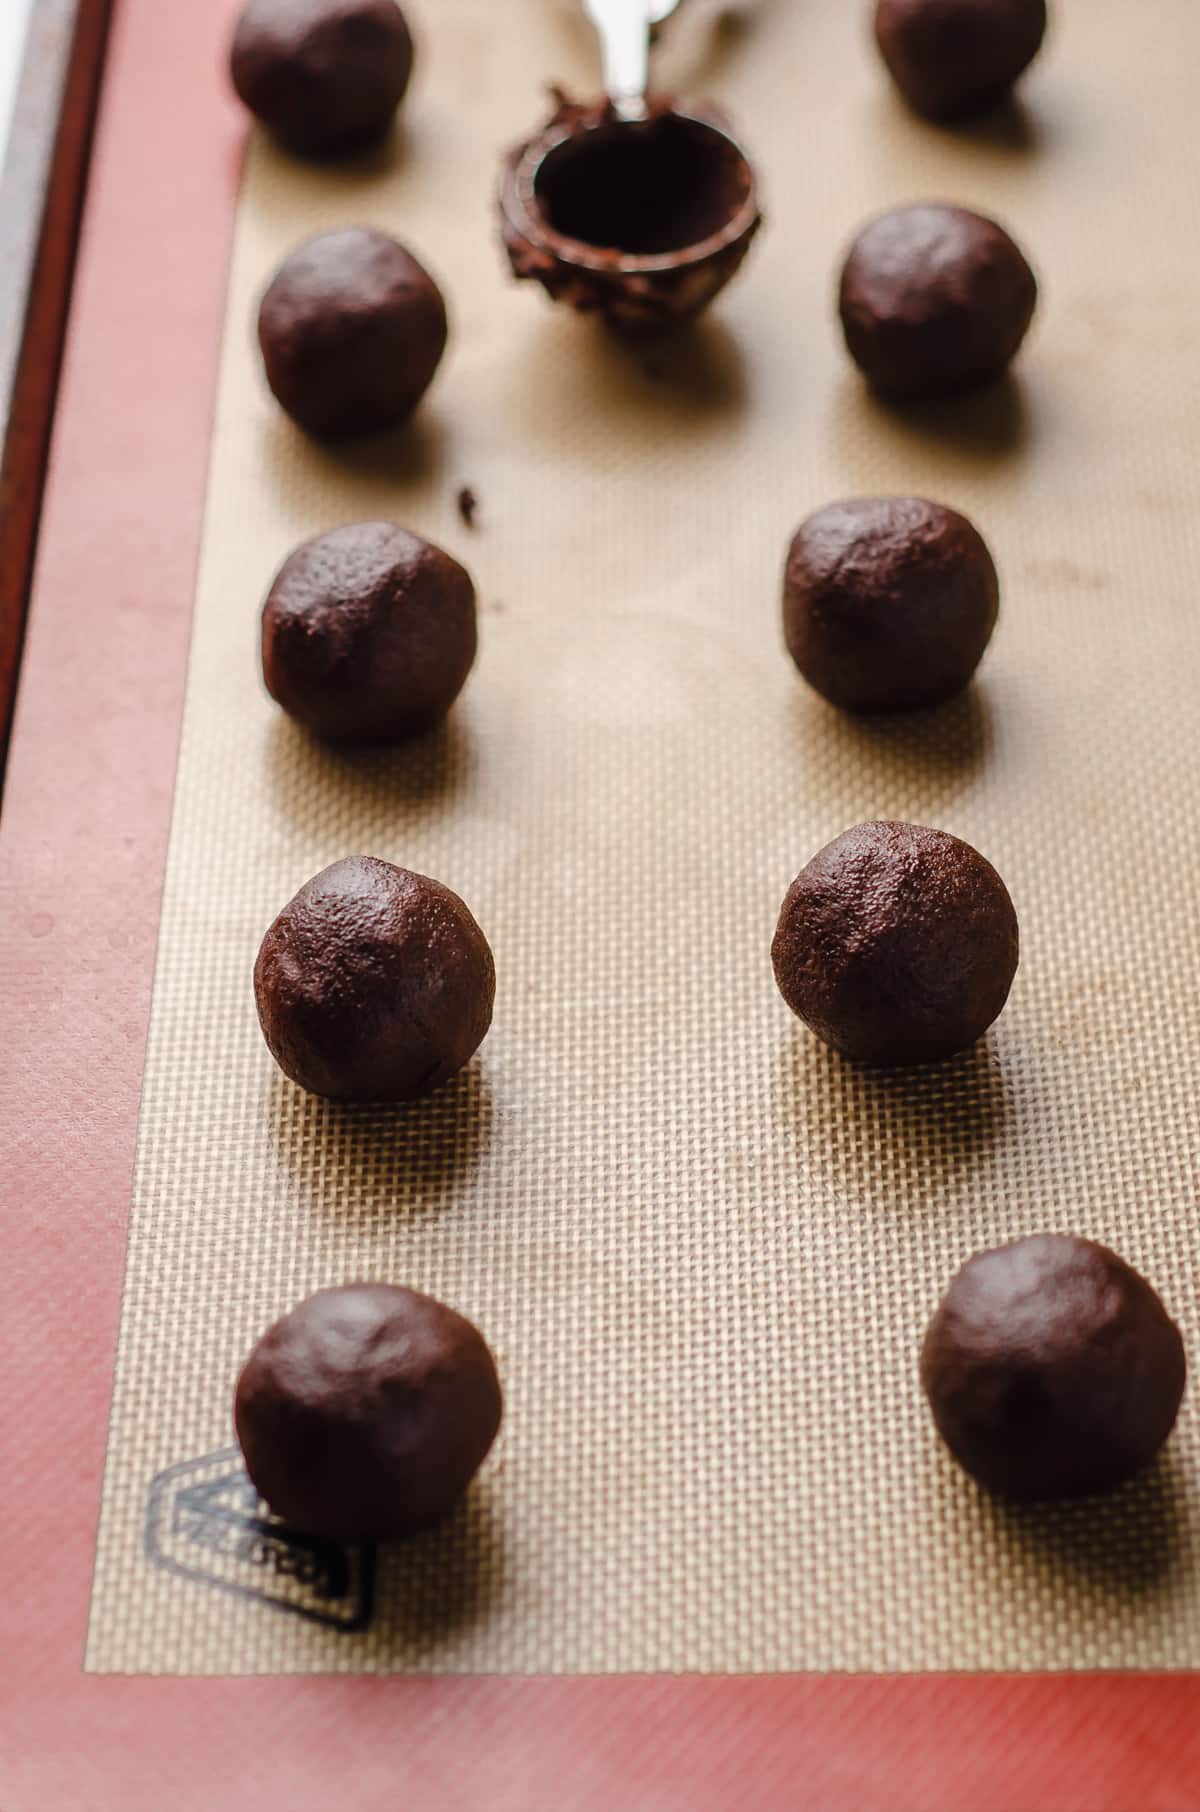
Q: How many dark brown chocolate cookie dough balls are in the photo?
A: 10